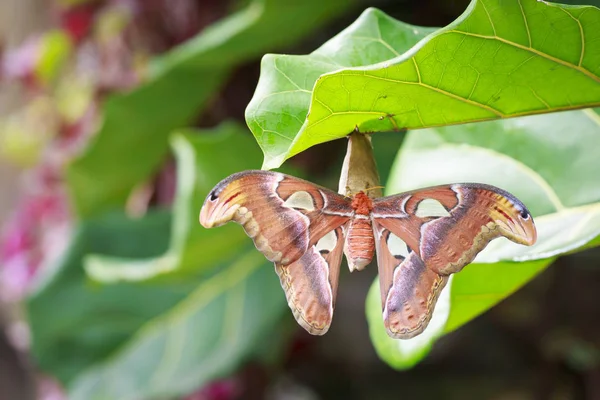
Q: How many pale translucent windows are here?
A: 4